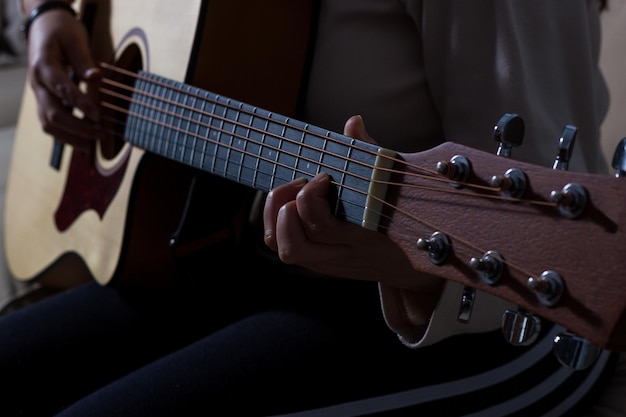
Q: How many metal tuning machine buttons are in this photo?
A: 6